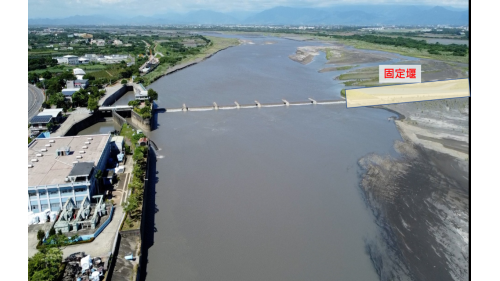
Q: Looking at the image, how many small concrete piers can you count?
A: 6